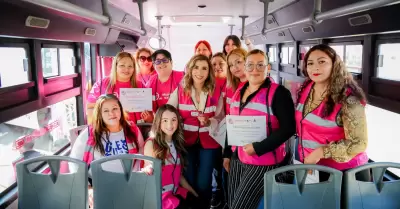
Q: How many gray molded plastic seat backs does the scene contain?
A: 4